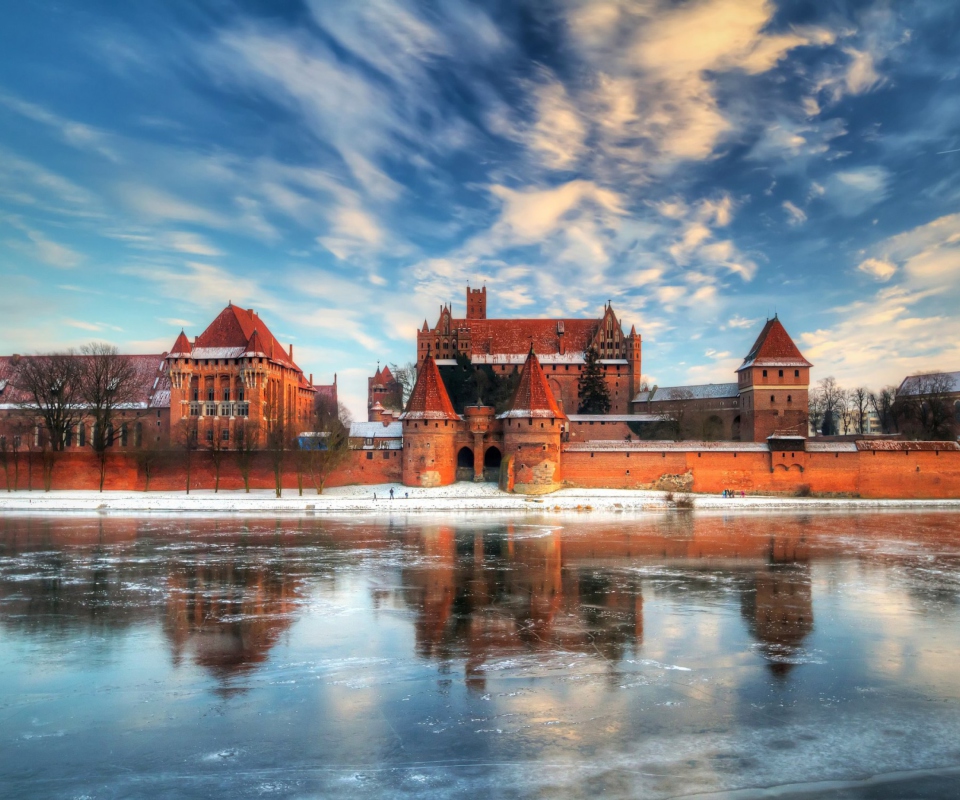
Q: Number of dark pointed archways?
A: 2